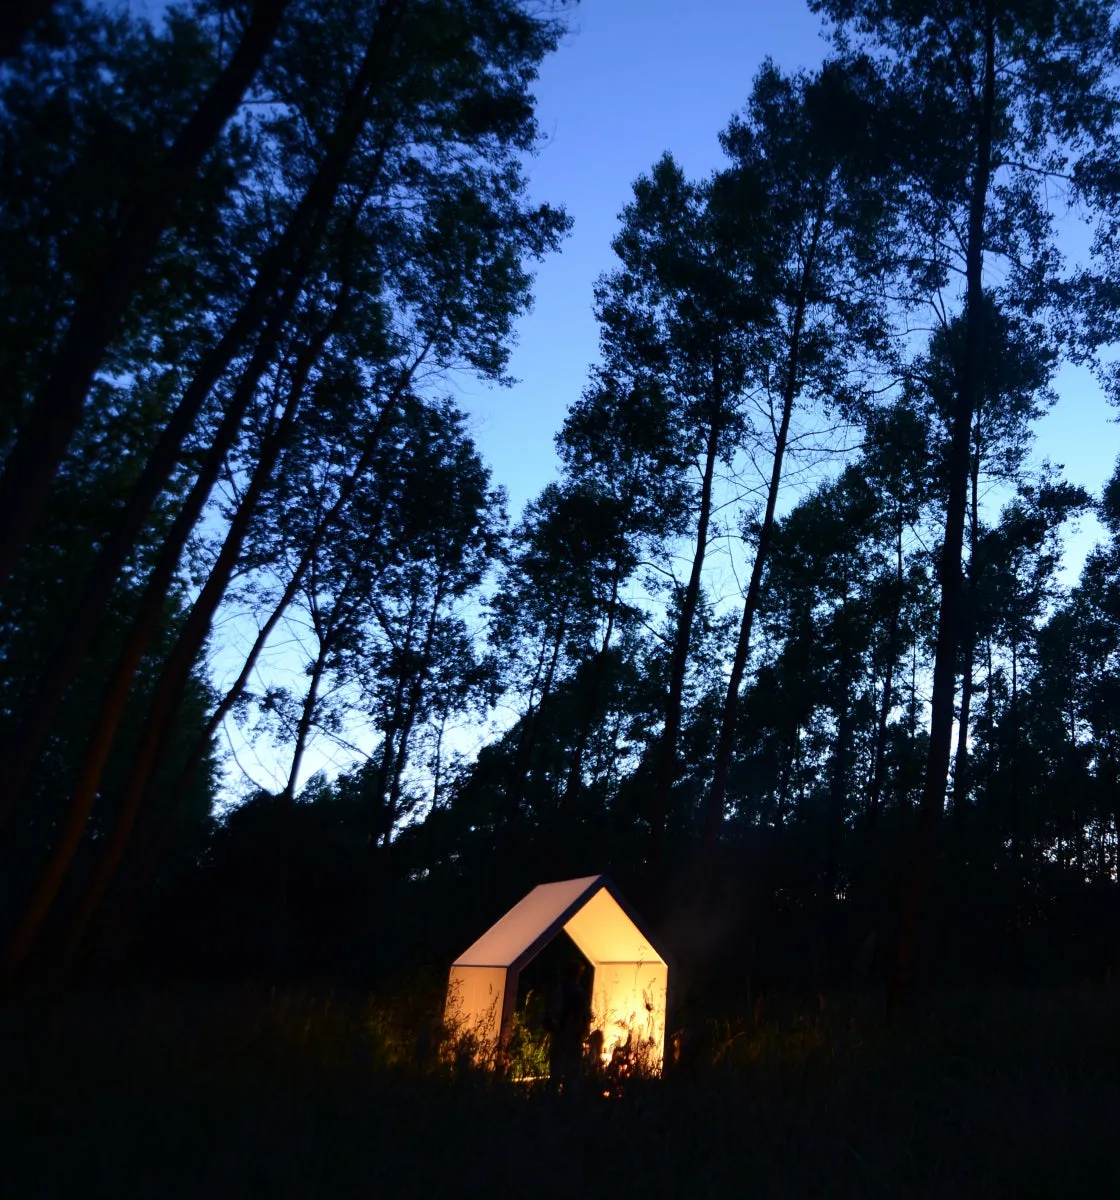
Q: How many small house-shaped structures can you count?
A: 1